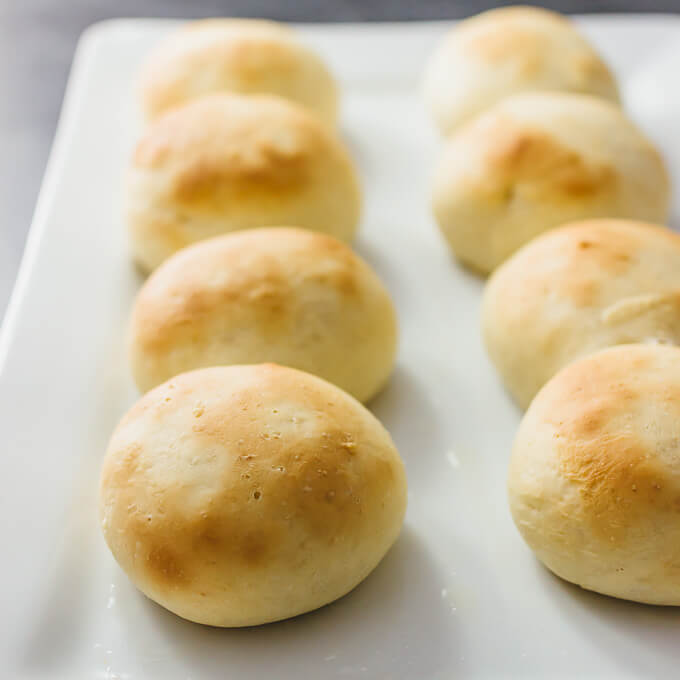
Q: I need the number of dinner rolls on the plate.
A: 8